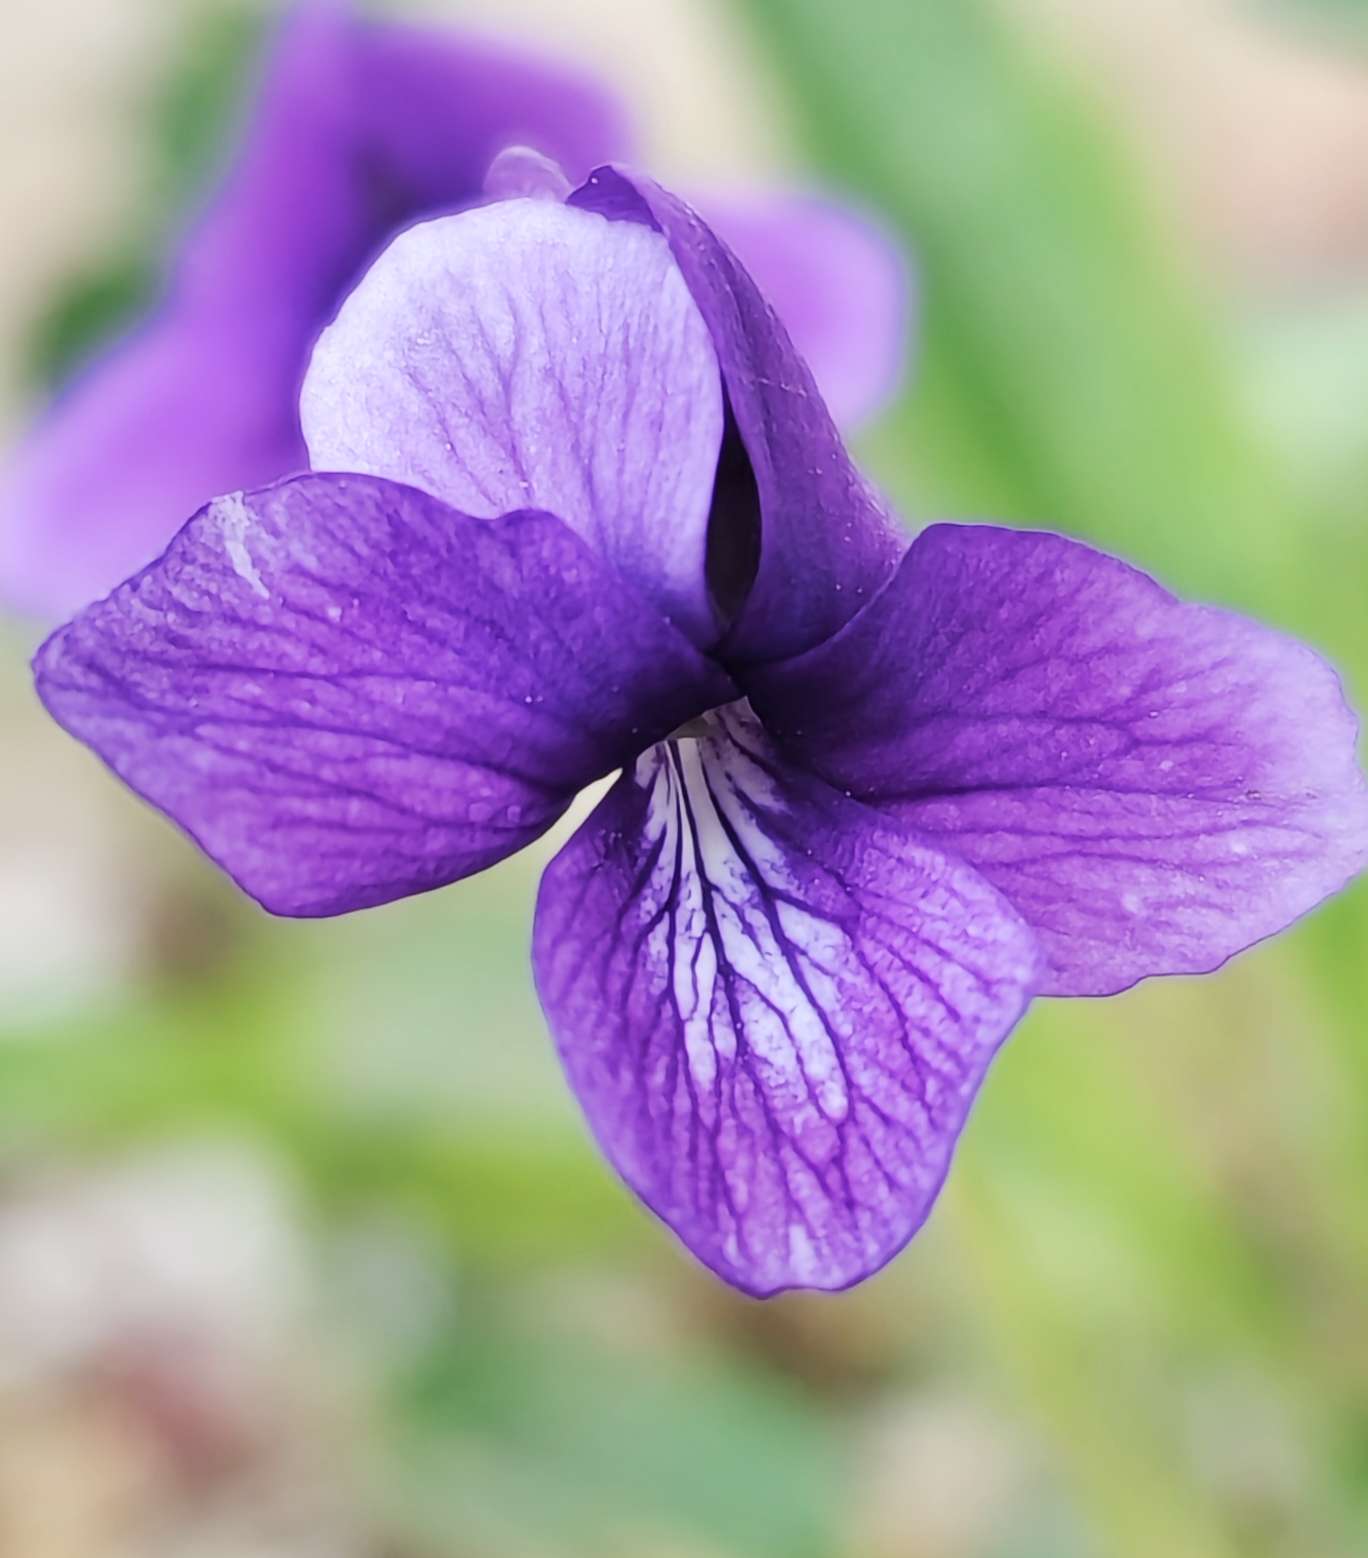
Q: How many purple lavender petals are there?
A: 5